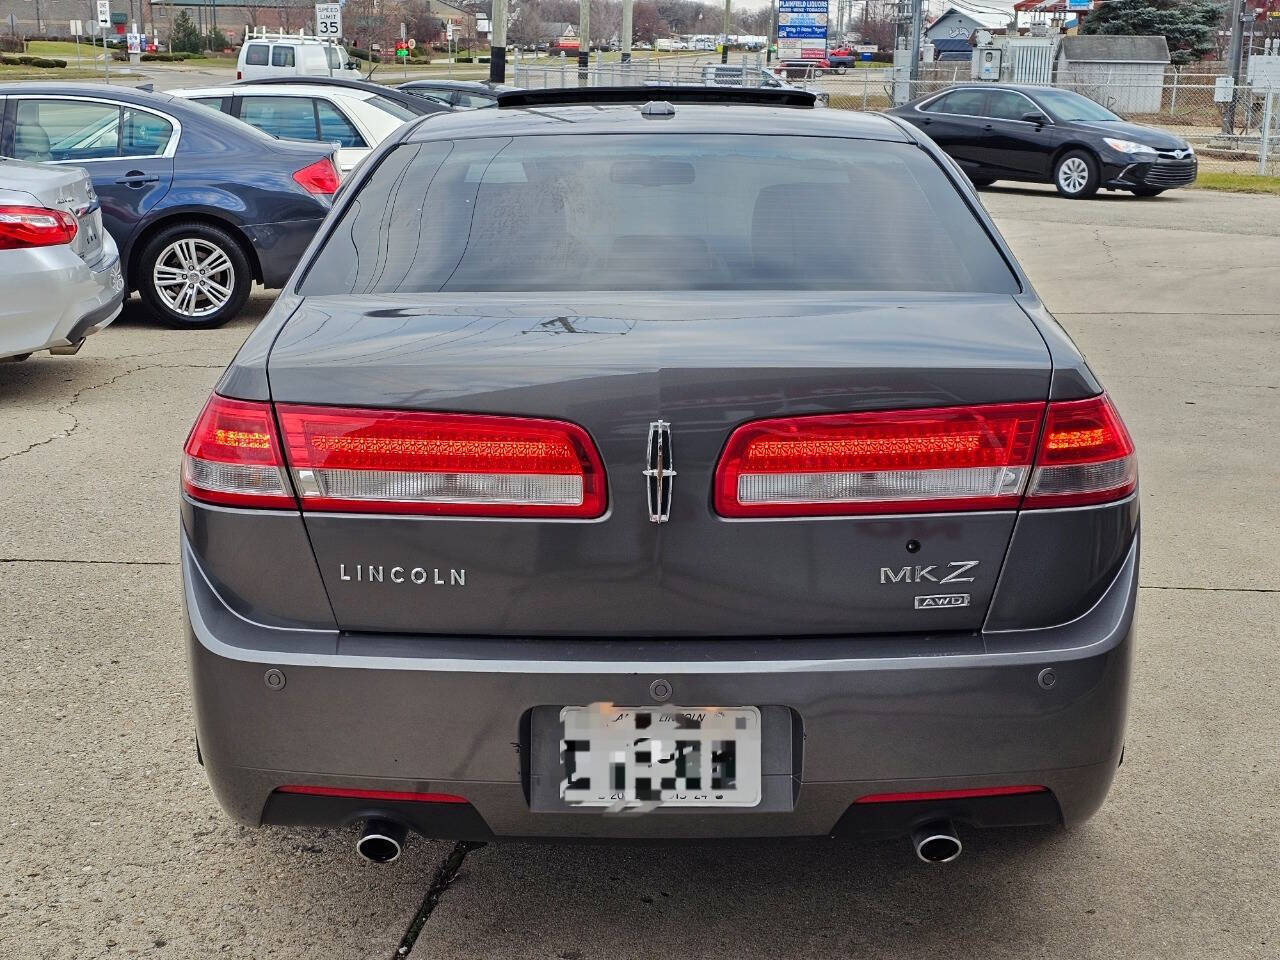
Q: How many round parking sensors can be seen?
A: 3